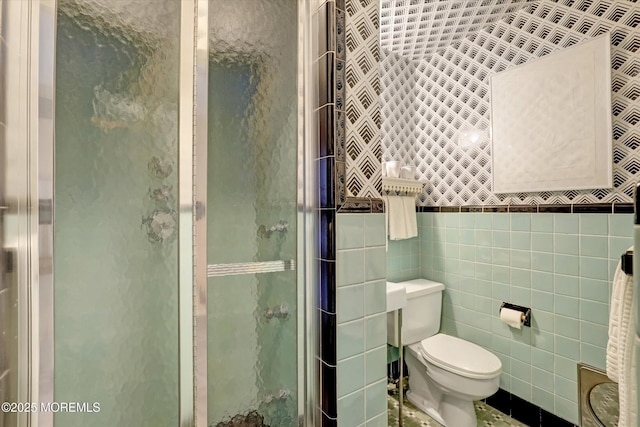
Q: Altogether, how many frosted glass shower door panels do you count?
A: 2